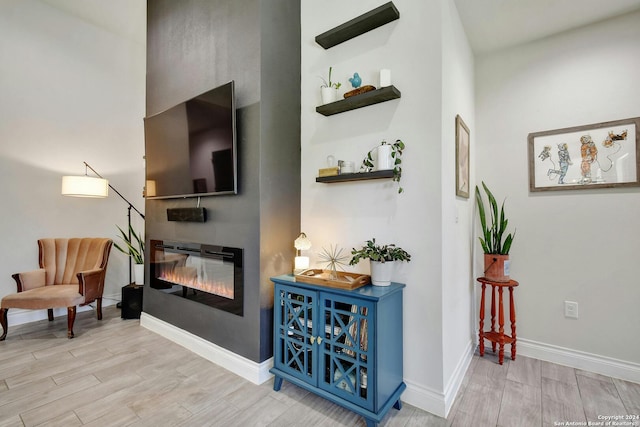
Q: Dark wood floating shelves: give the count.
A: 3